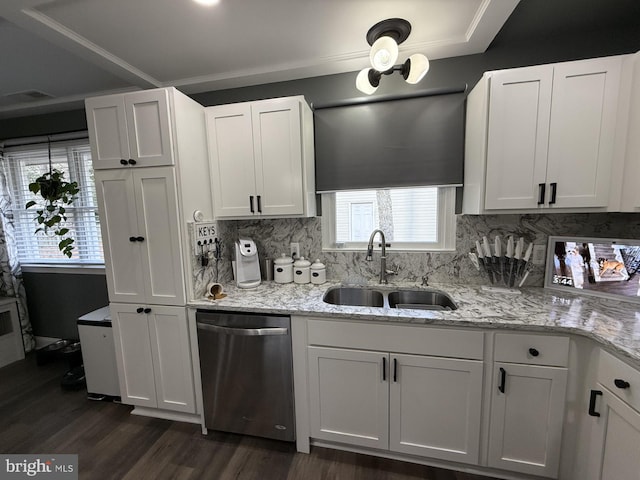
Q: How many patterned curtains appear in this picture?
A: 1